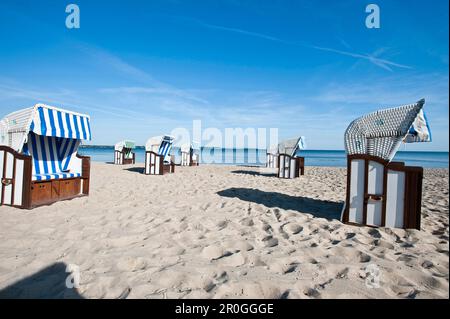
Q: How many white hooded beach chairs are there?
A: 7